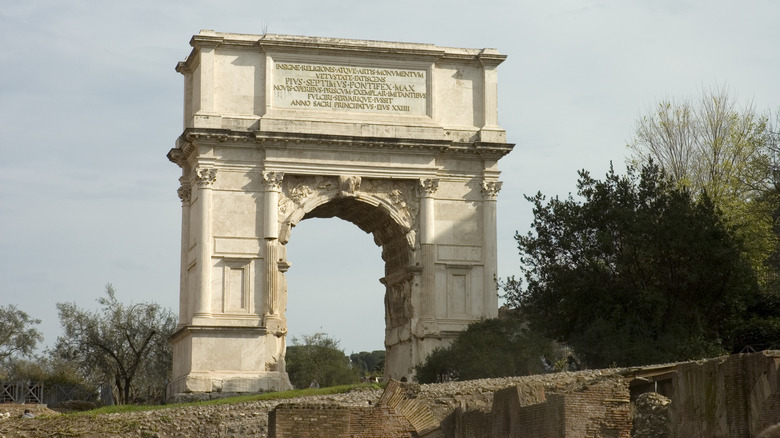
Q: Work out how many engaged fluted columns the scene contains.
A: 2